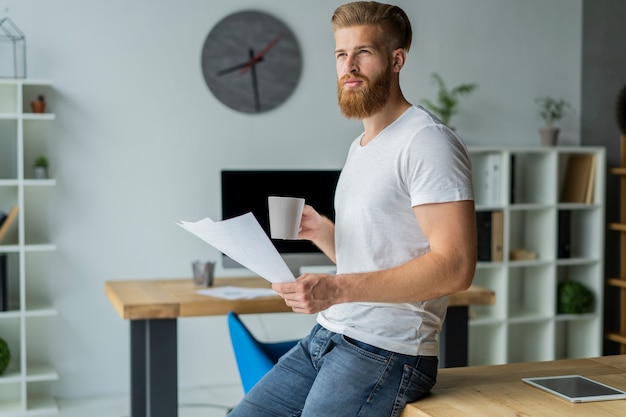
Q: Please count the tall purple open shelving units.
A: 0